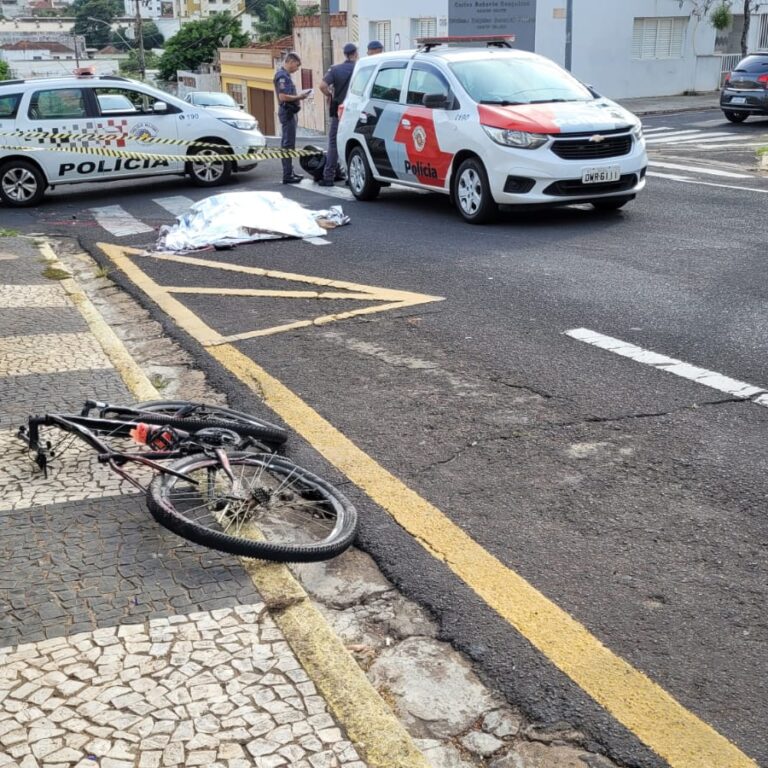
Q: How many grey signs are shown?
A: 1